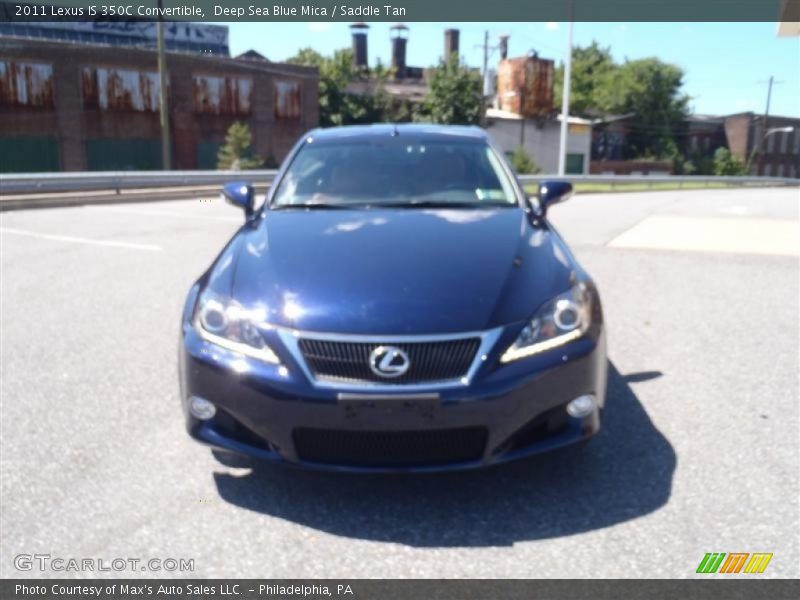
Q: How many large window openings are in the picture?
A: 4